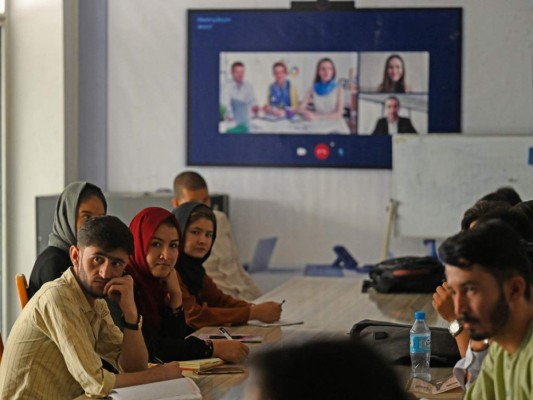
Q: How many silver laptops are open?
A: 1